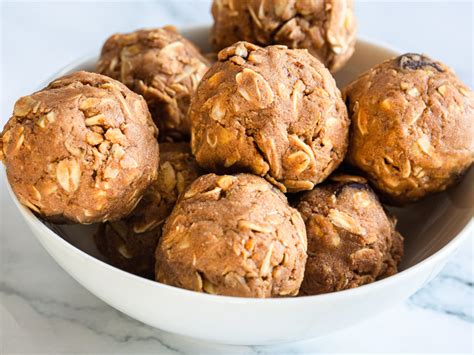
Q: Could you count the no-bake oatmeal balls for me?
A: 8